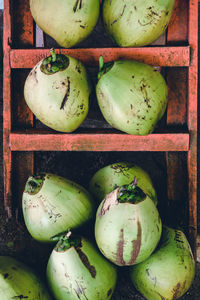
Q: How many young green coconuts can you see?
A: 10